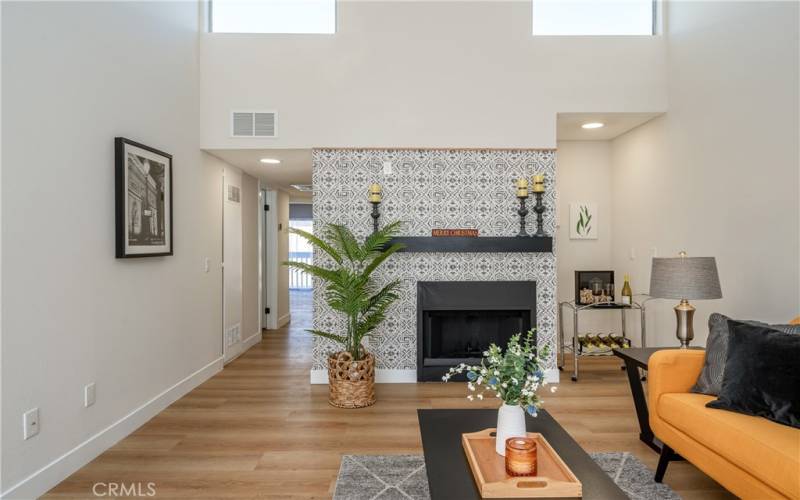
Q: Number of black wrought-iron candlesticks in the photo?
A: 3